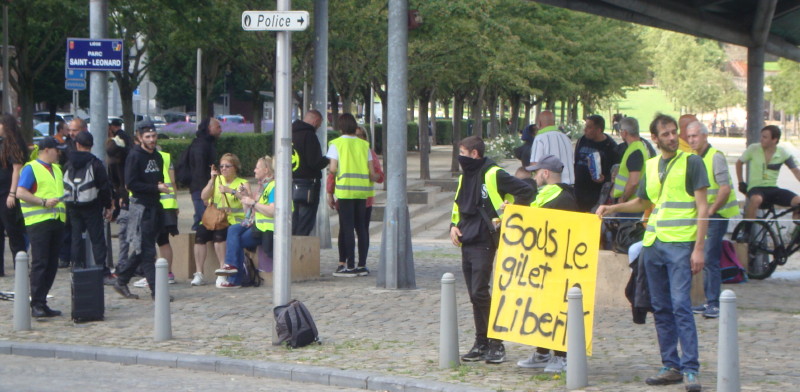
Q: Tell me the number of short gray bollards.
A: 5